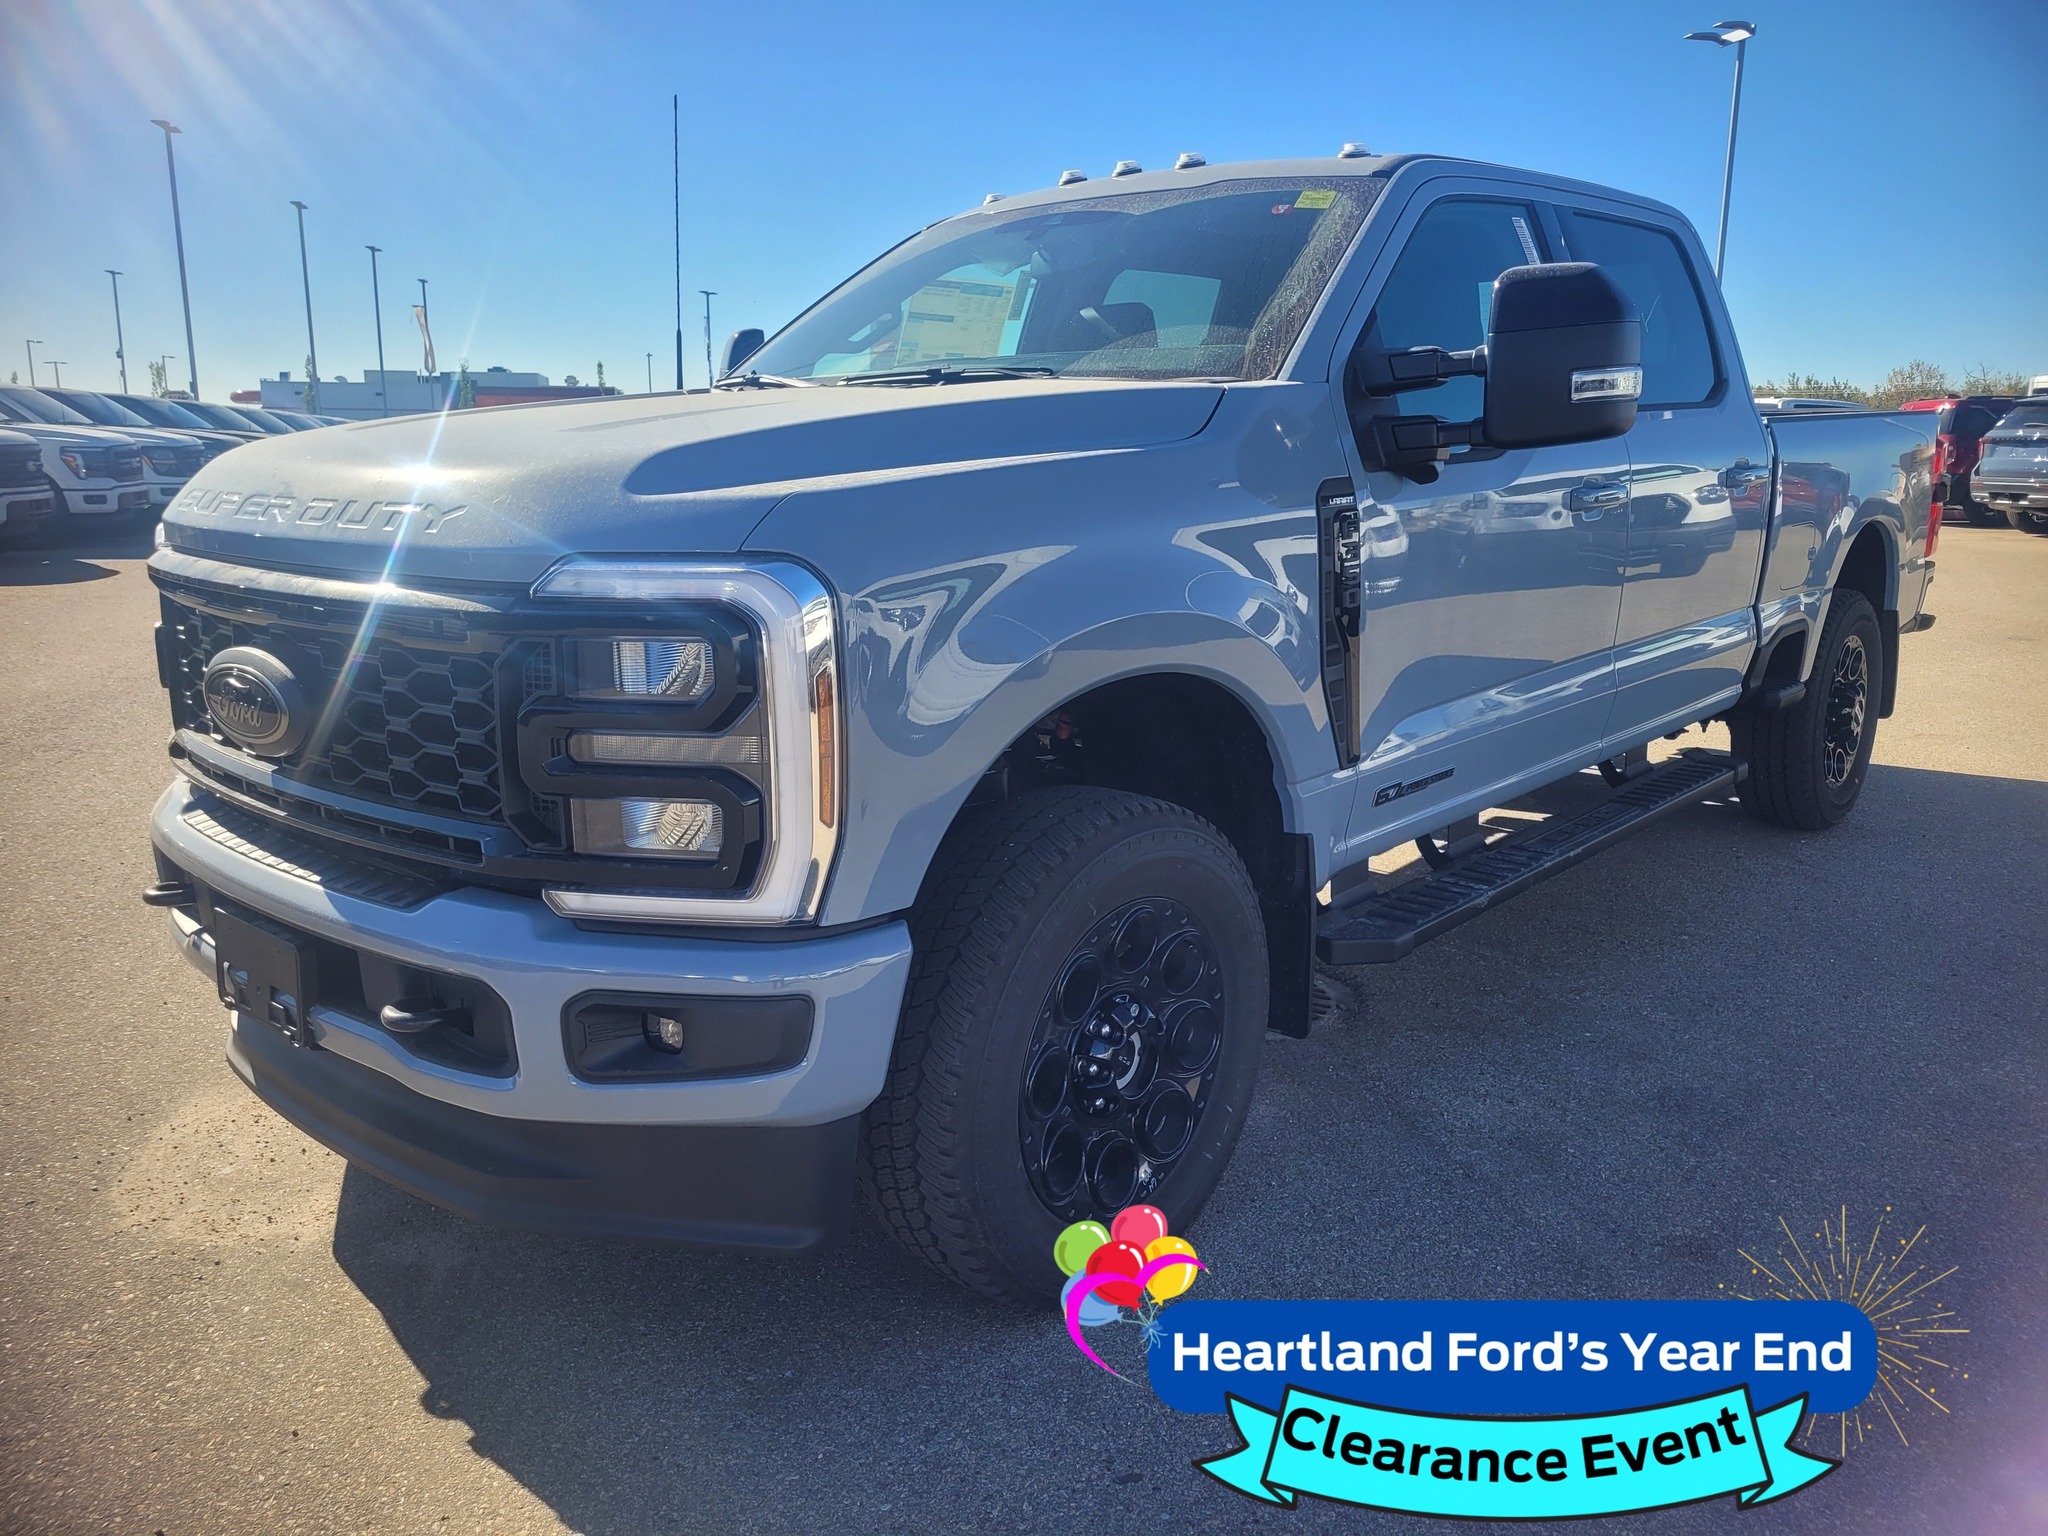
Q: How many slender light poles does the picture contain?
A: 11